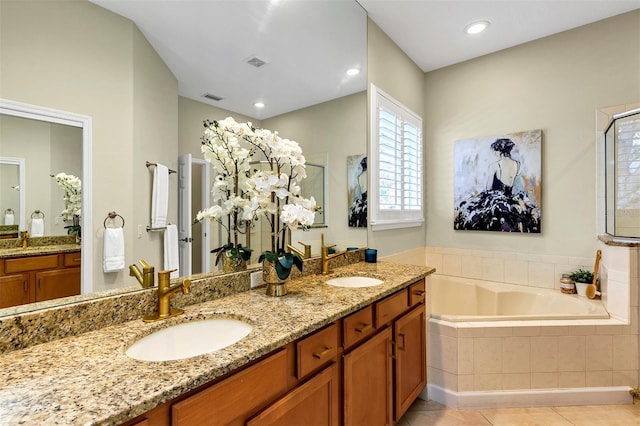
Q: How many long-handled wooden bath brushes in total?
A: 1